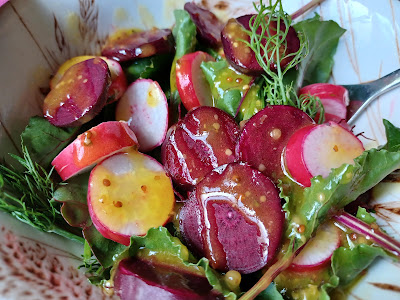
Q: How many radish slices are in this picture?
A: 8